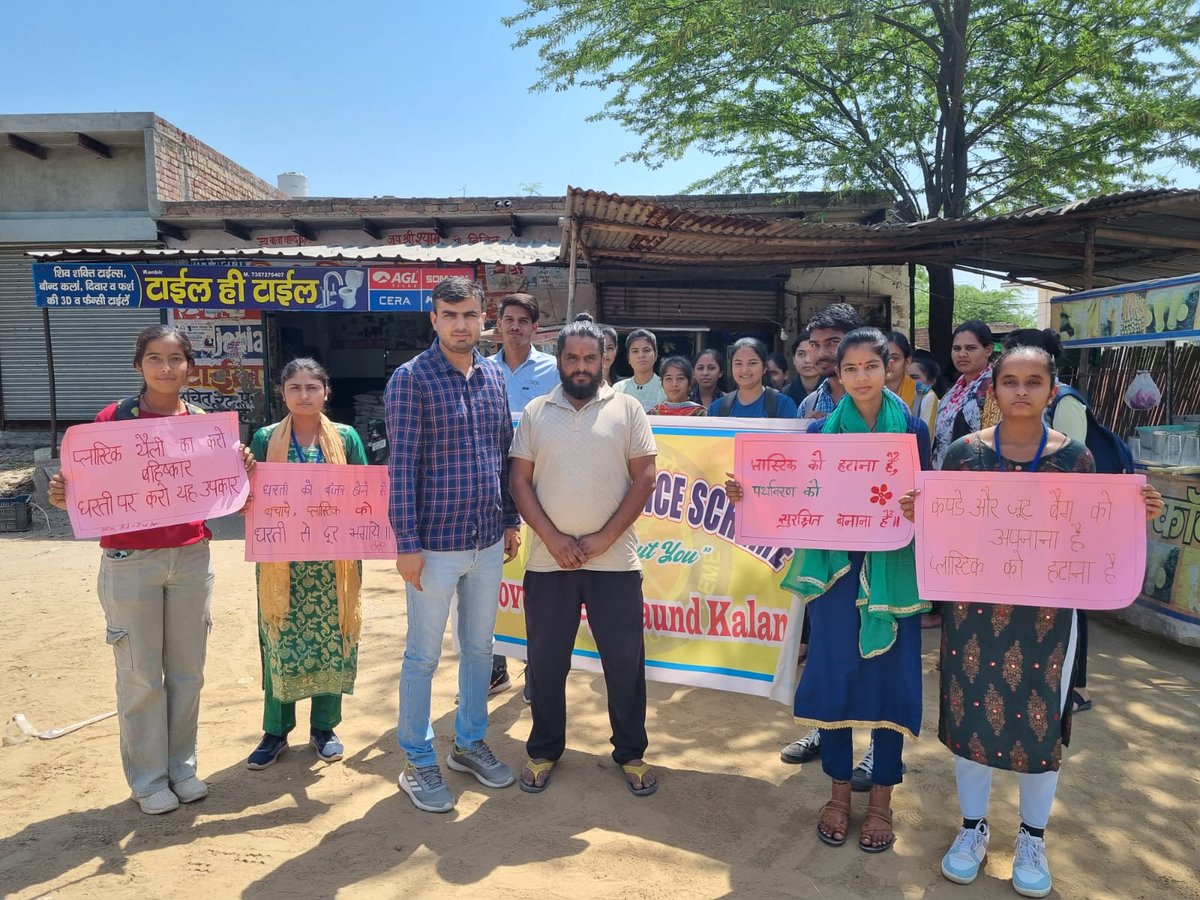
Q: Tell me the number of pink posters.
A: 4